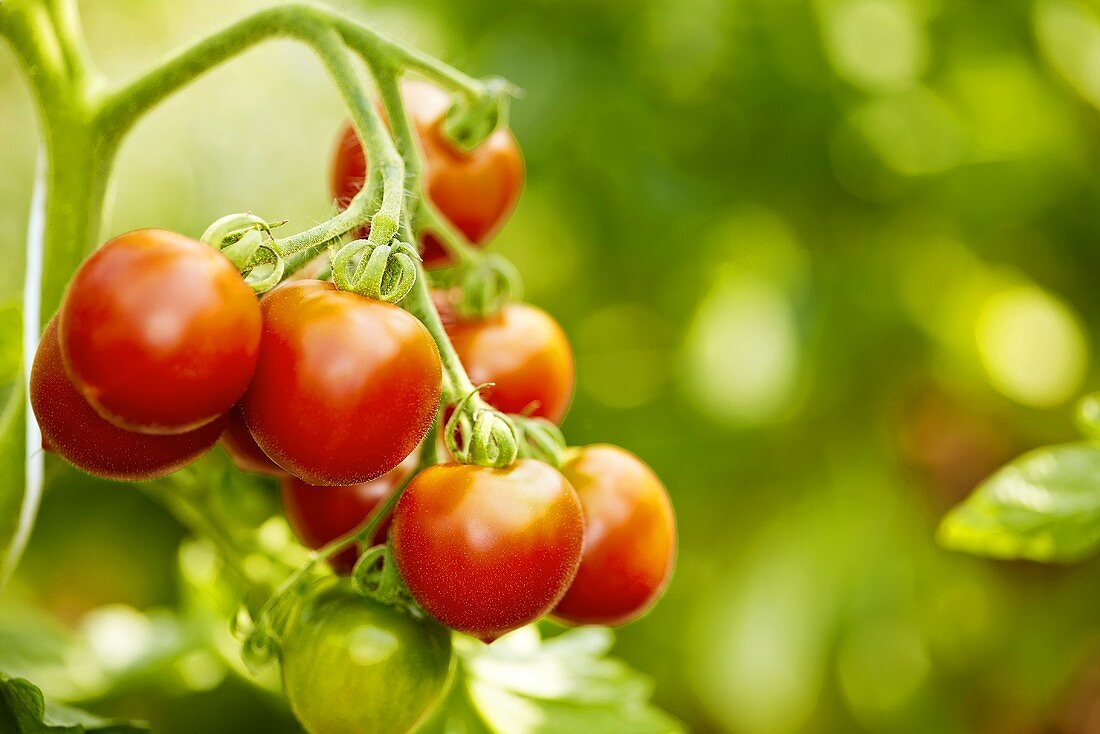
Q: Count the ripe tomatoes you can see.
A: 9